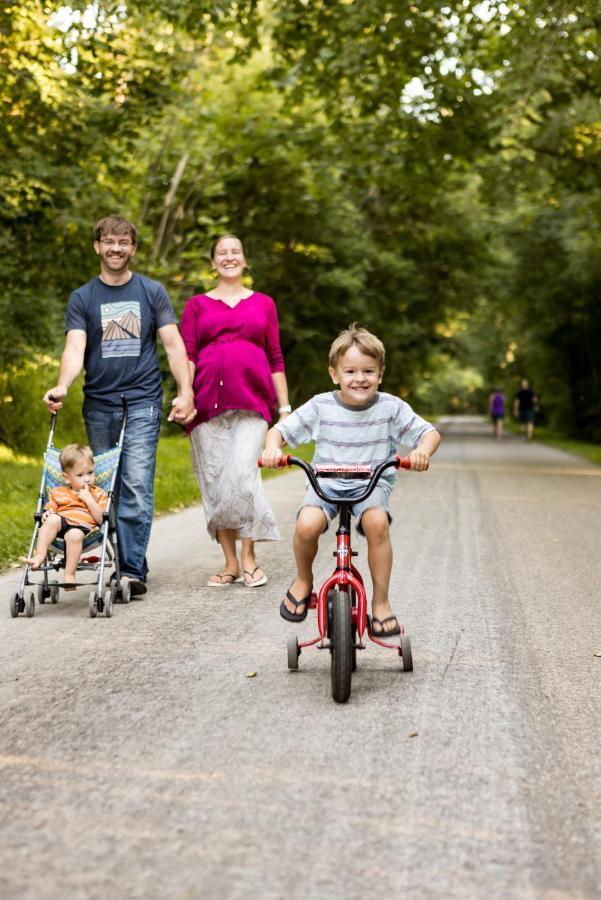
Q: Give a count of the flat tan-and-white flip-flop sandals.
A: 2